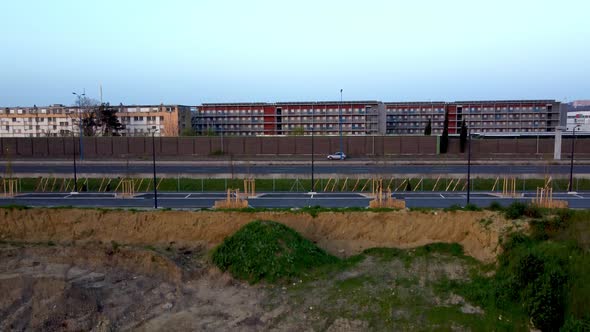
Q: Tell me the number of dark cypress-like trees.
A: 3